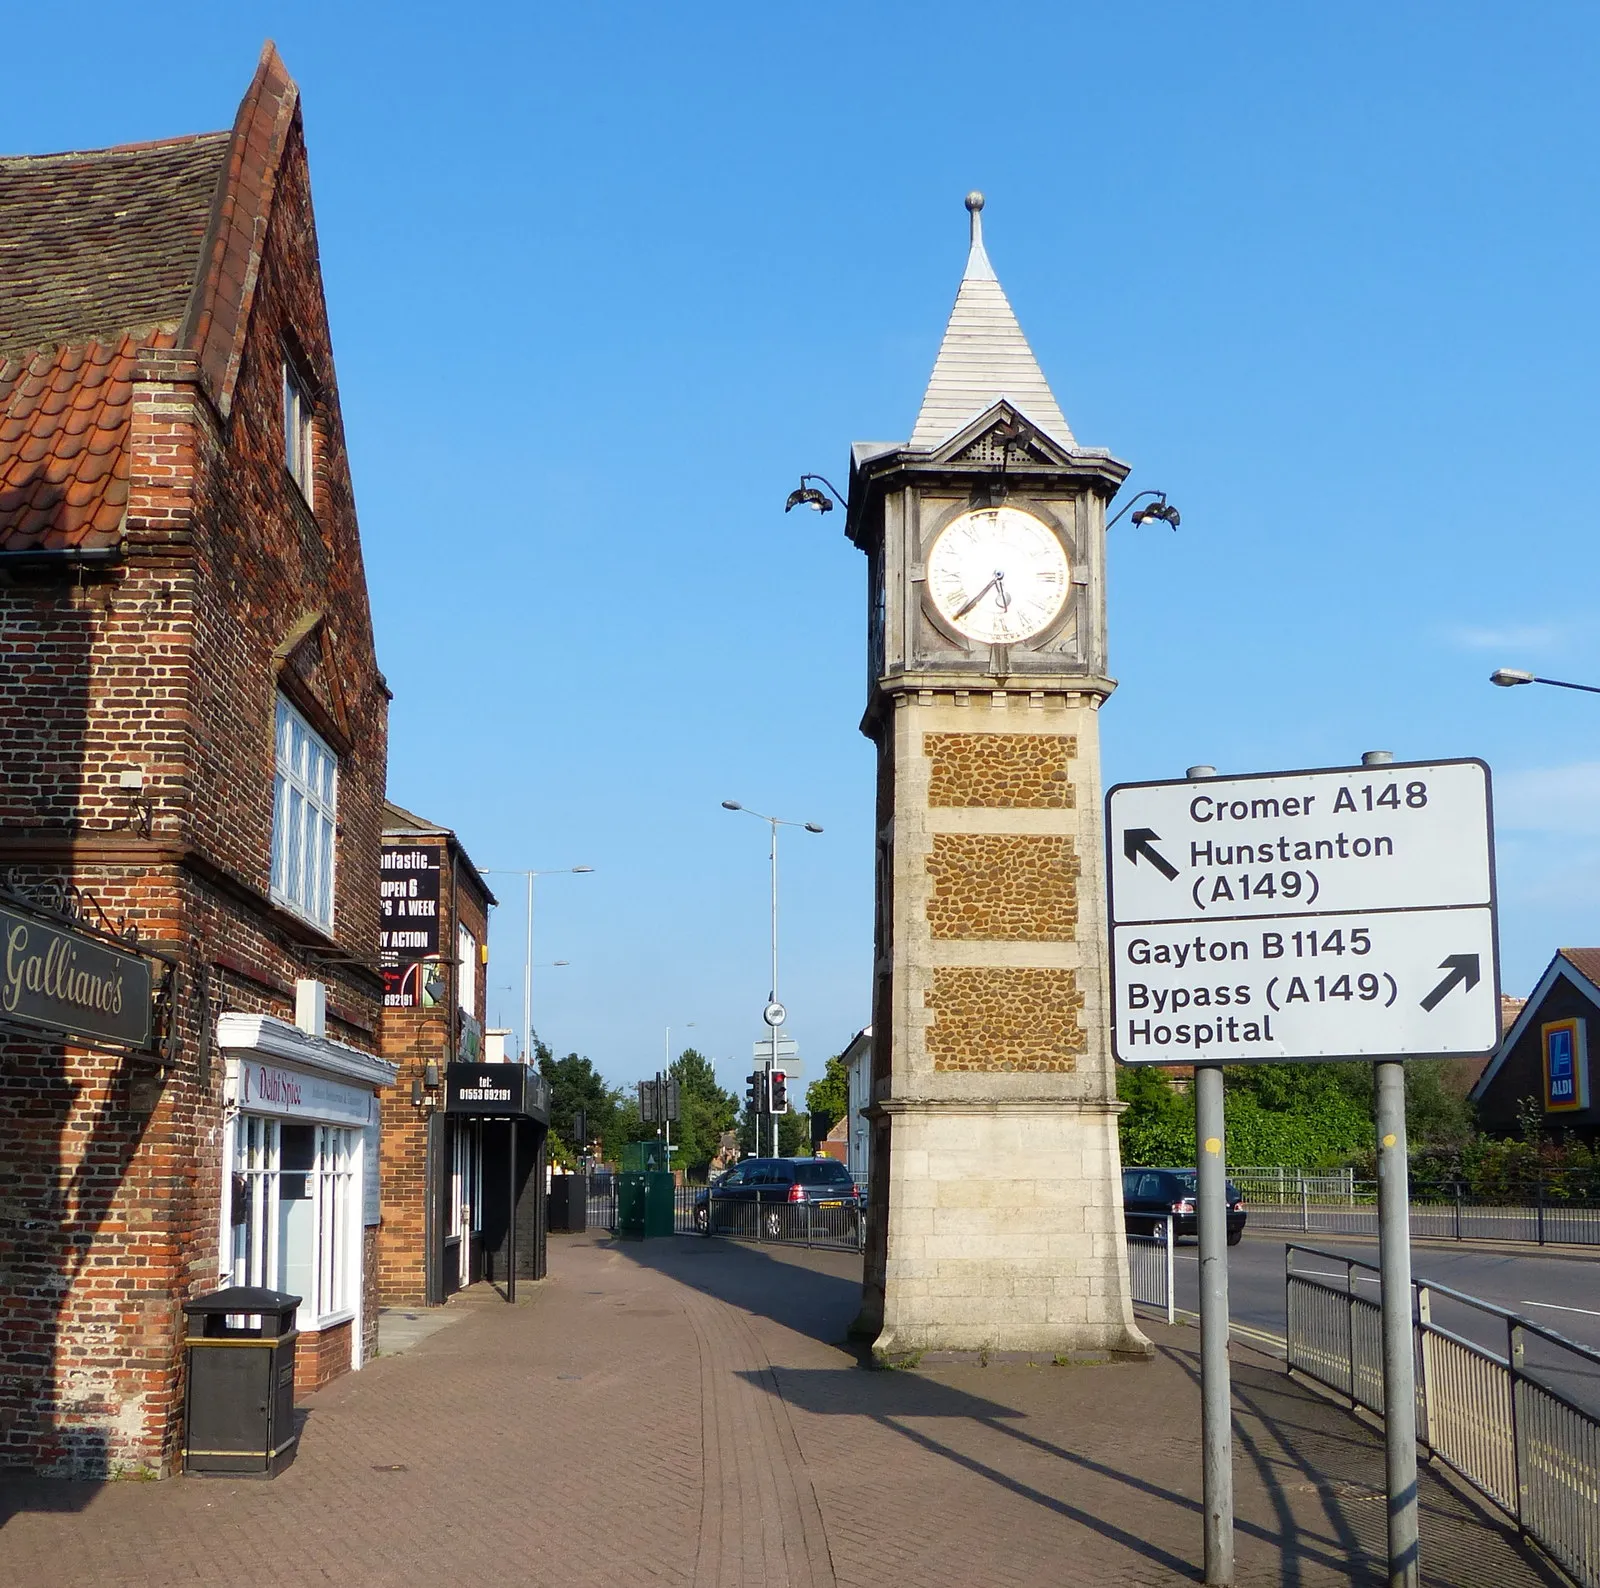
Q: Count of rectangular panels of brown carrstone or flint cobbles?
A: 3